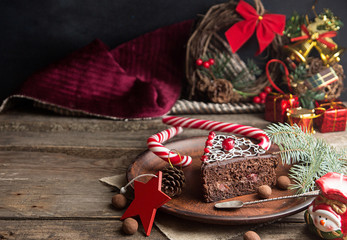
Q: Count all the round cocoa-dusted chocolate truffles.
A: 5